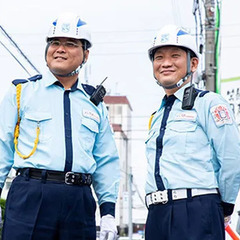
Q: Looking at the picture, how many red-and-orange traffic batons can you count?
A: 1